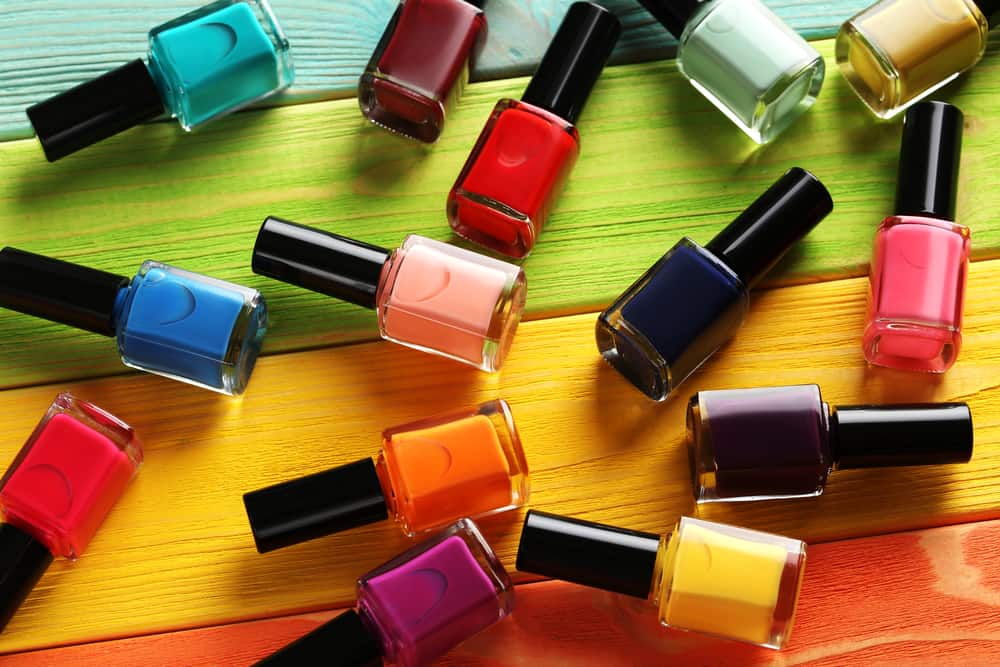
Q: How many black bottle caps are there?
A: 14